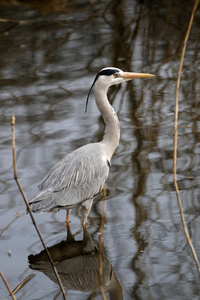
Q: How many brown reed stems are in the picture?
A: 5